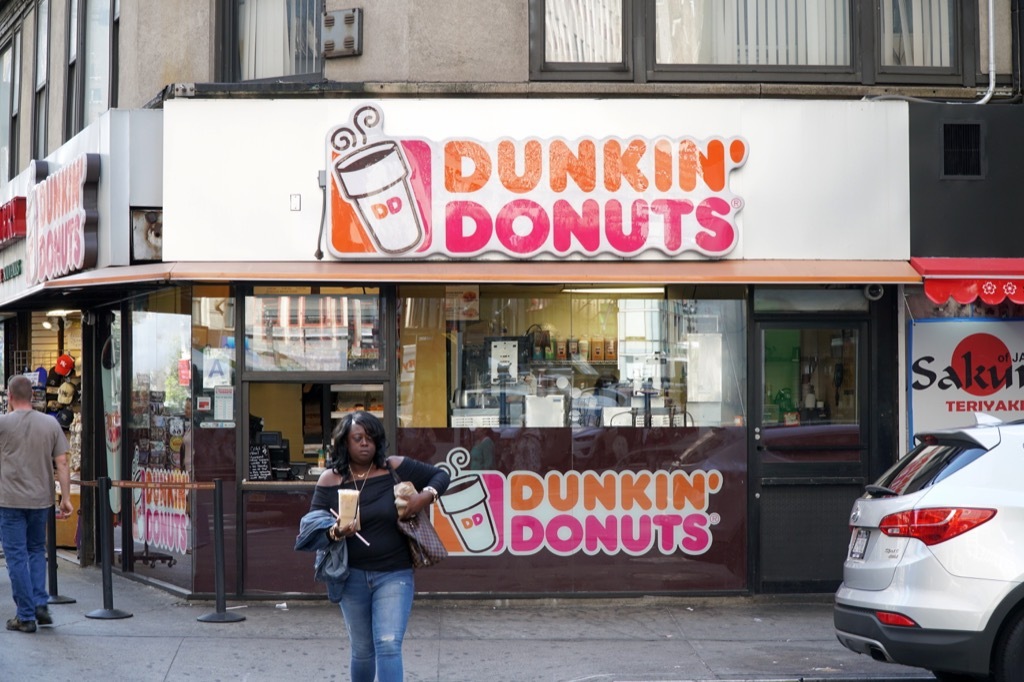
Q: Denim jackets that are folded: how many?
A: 1